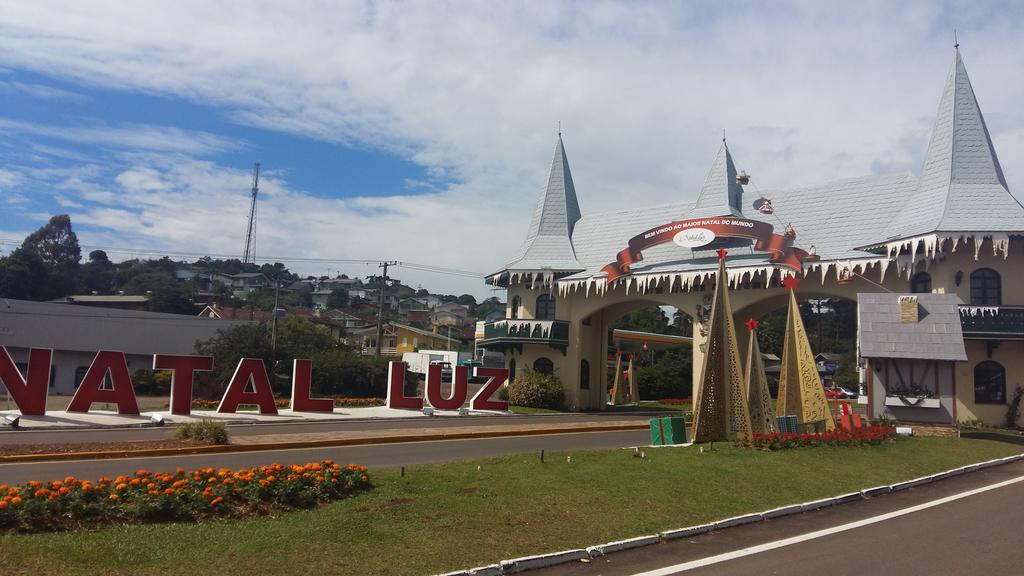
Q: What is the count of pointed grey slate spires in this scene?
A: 3